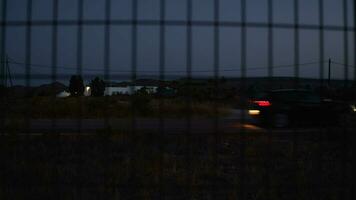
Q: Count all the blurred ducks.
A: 0